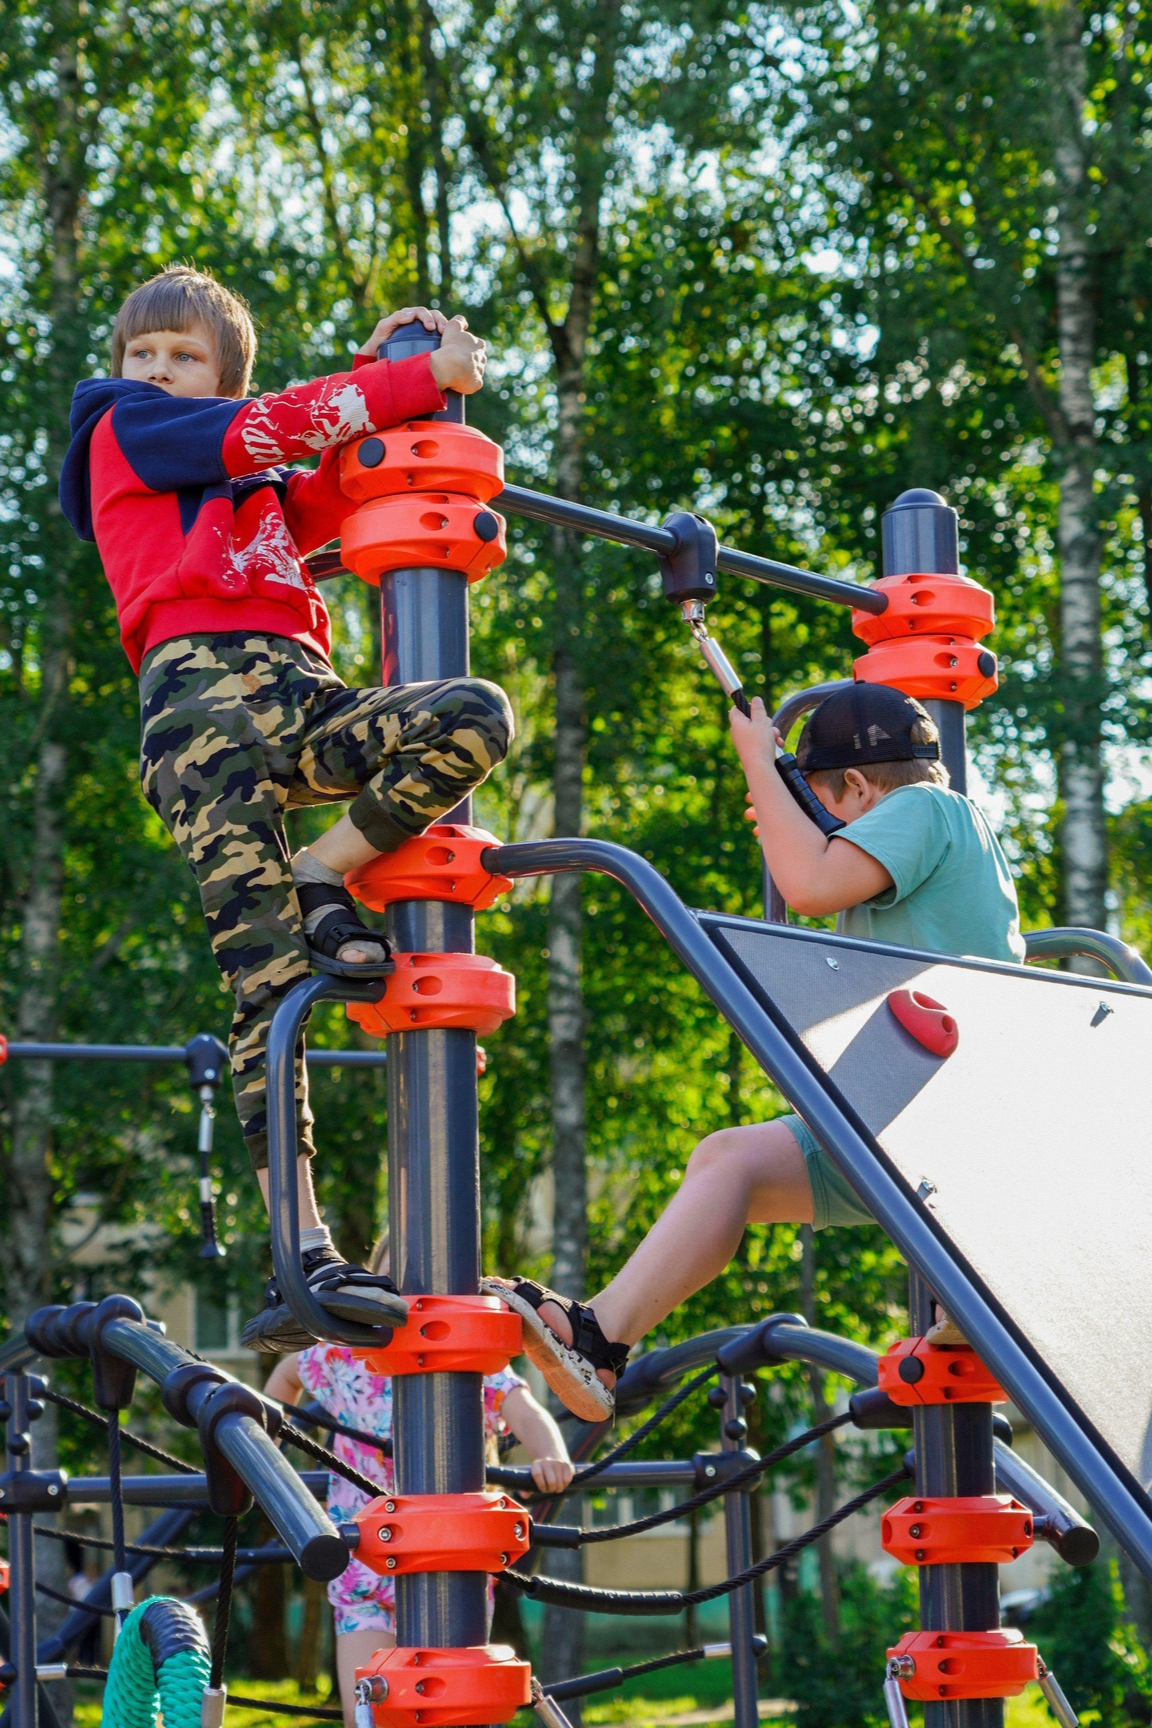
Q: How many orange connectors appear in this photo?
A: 12